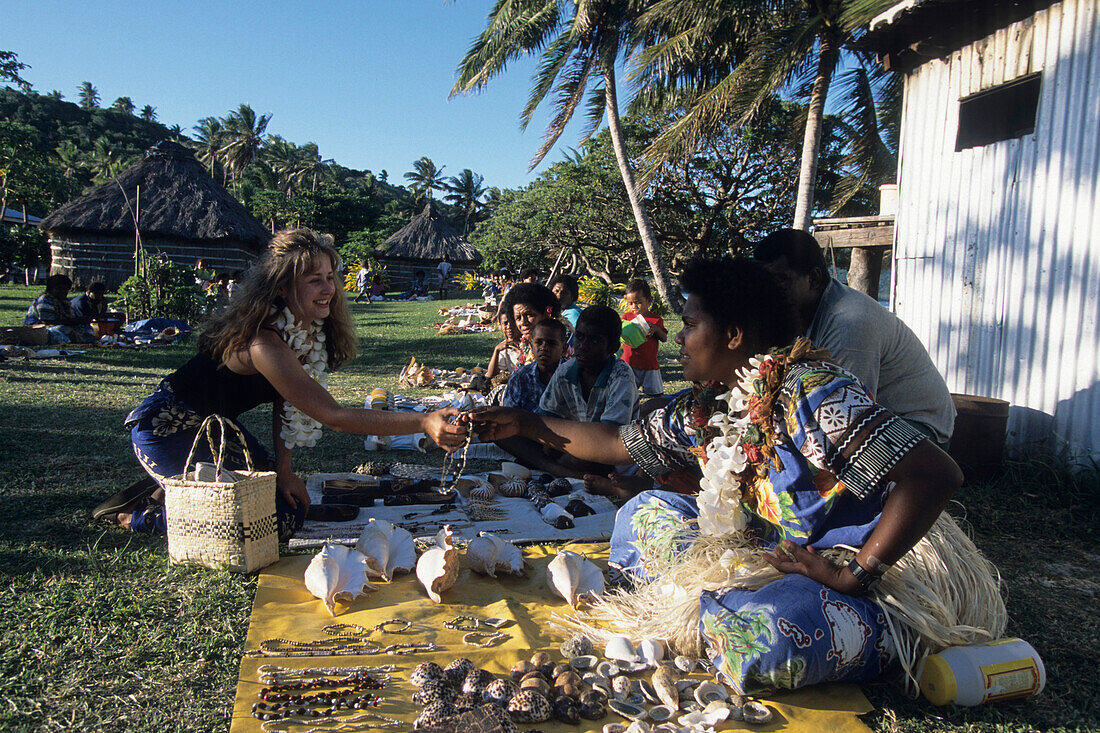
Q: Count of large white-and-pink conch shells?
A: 5